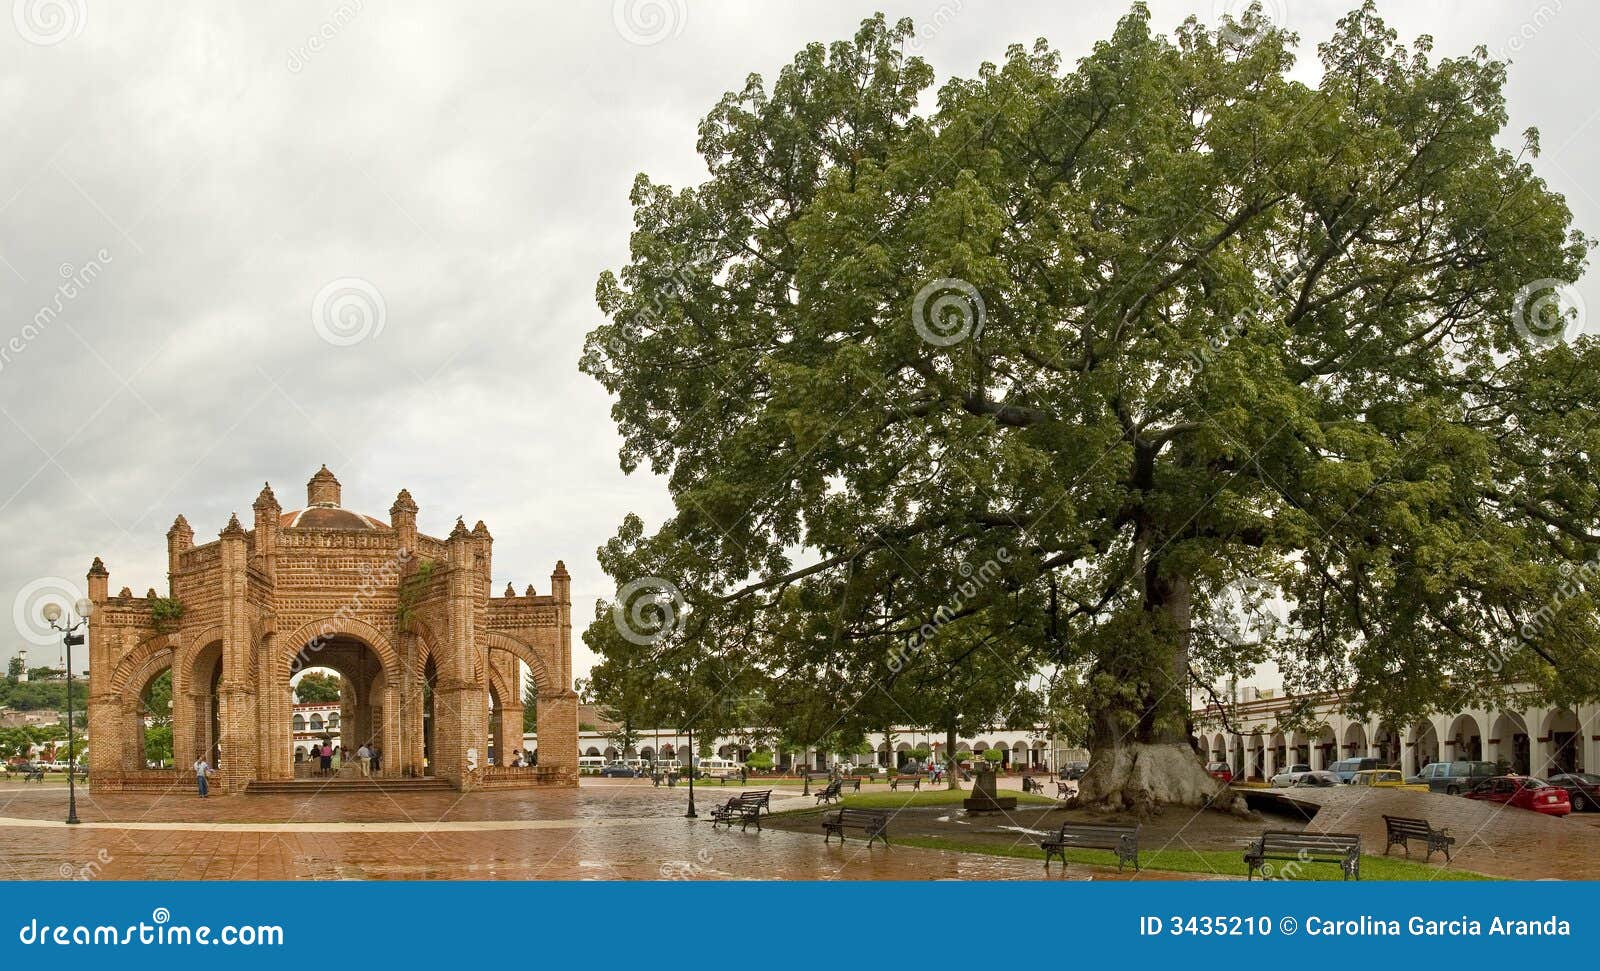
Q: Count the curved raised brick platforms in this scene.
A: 1